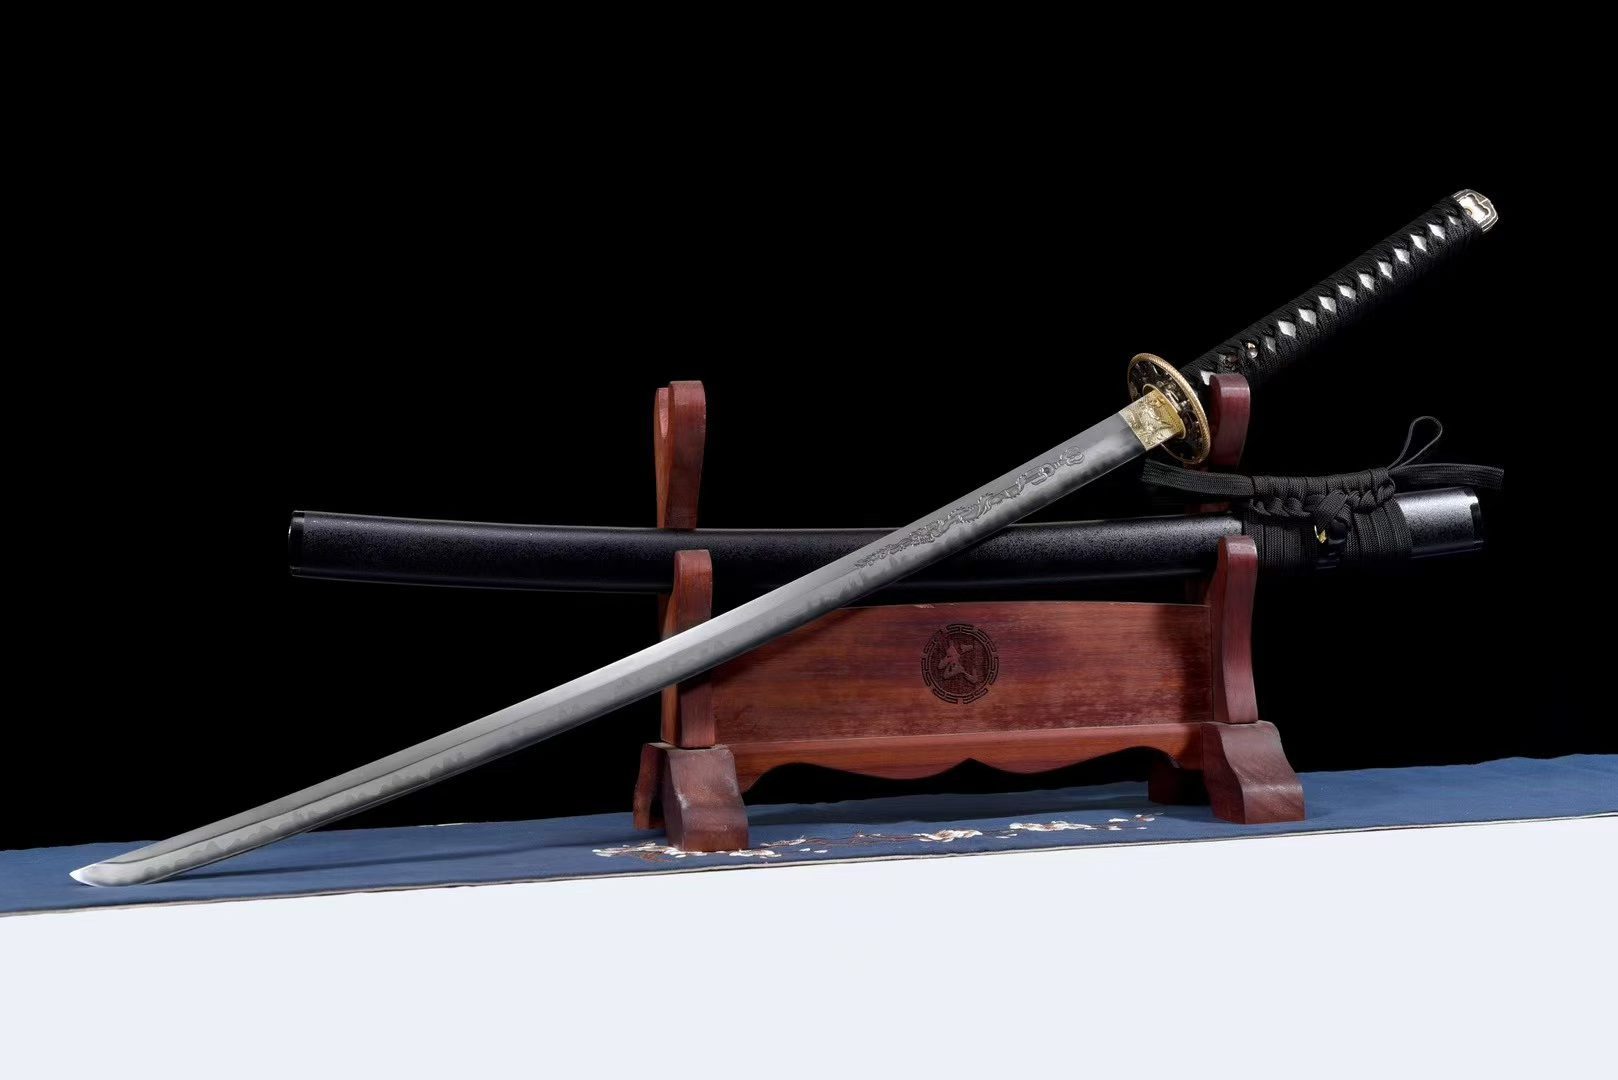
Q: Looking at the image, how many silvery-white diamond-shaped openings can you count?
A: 12